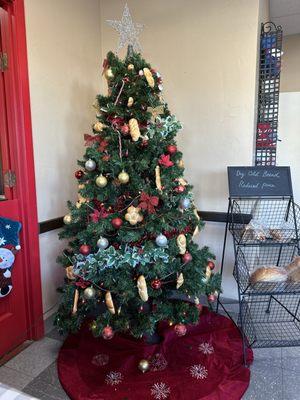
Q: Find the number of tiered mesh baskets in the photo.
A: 3